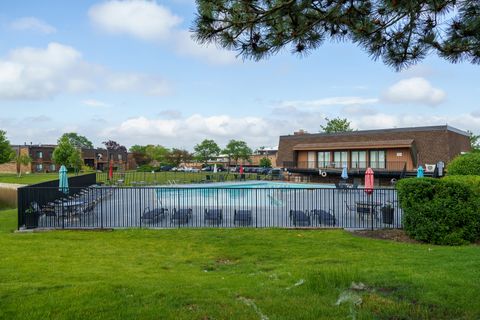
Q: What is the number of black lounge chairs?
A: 6